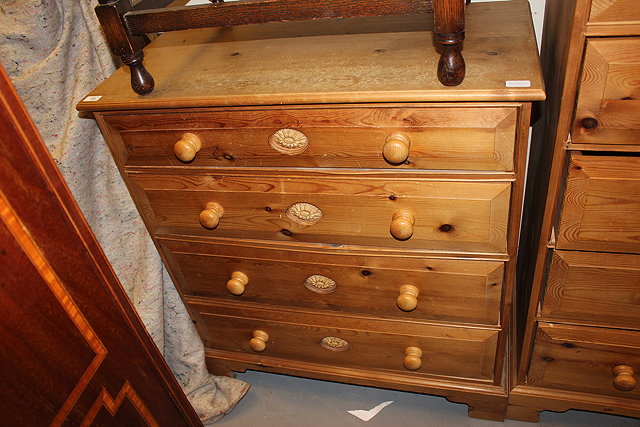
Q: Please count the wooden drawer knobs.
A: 9